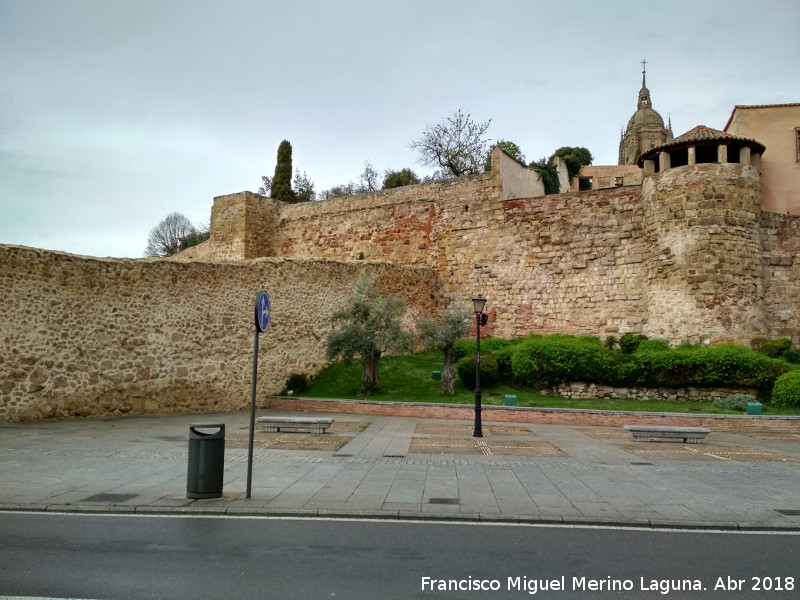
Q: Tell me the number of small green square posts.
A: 3